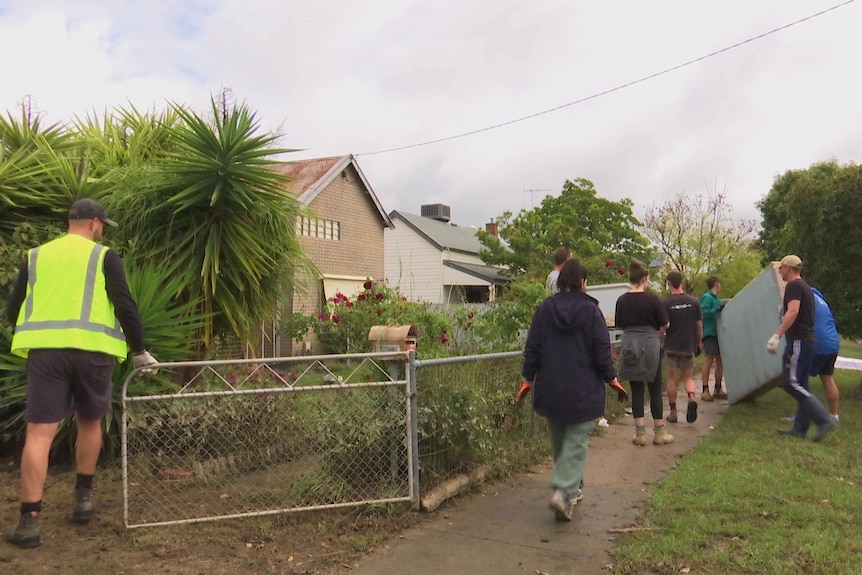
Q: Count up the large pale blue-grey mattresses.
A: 1